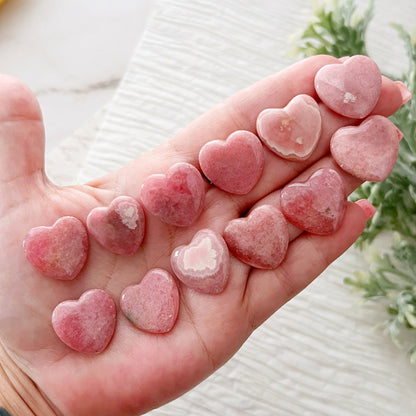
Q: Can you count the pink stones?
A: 12